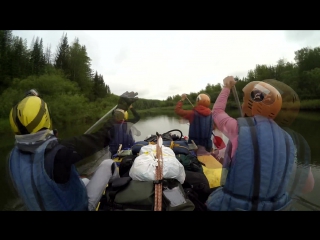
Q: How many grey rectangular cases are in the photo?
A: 1